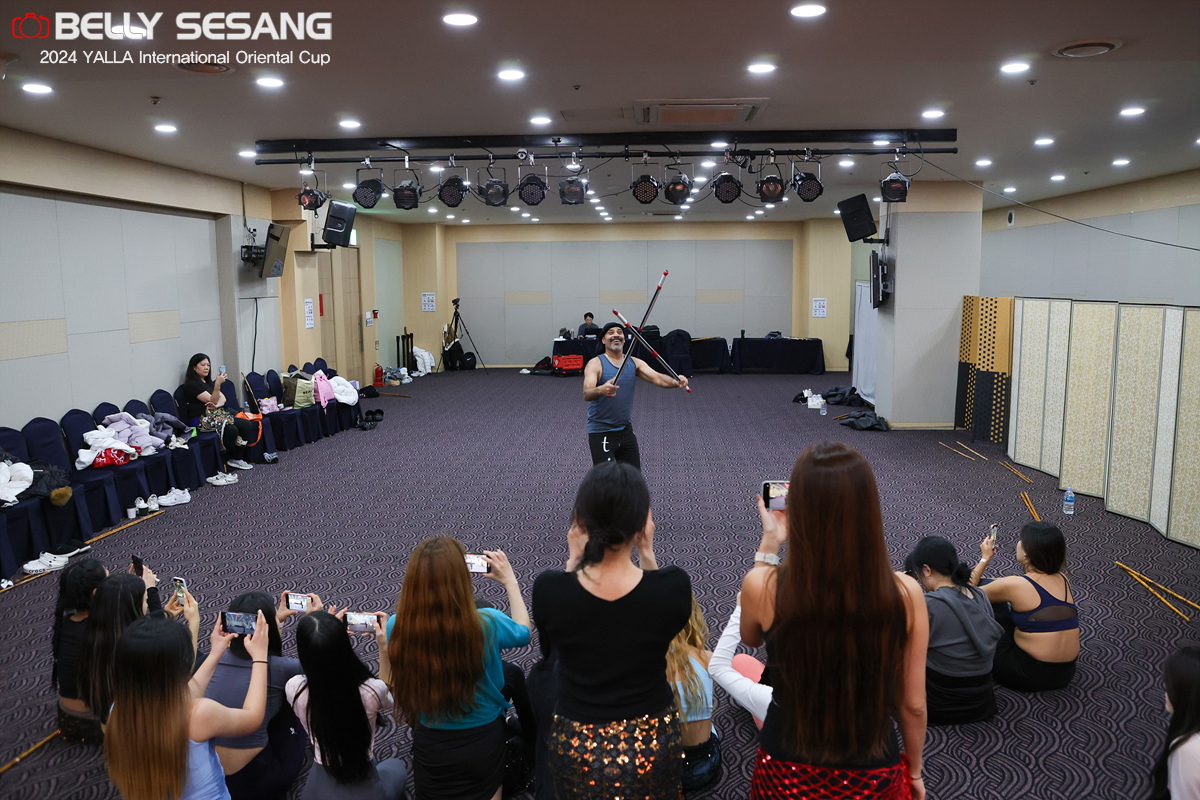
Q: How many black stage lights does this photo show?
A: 13